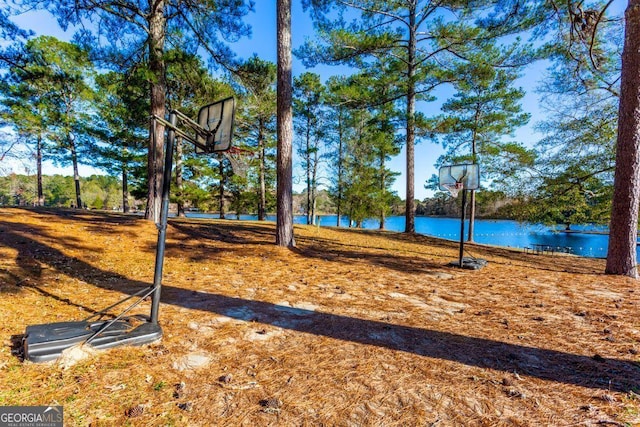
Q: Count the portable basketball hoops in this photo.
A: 2